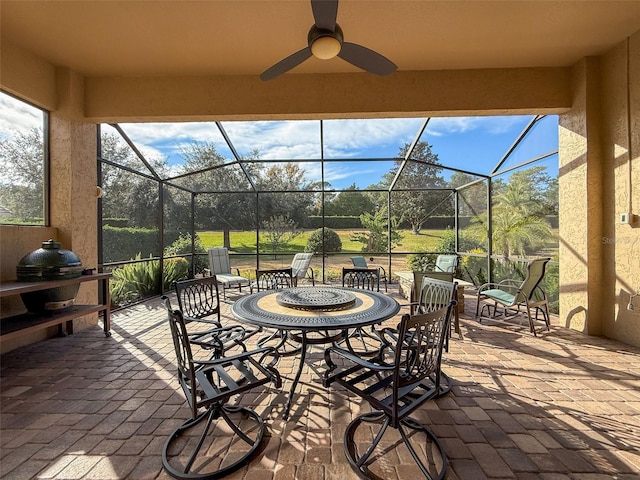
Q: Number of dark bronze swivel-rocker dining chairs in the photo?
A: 6